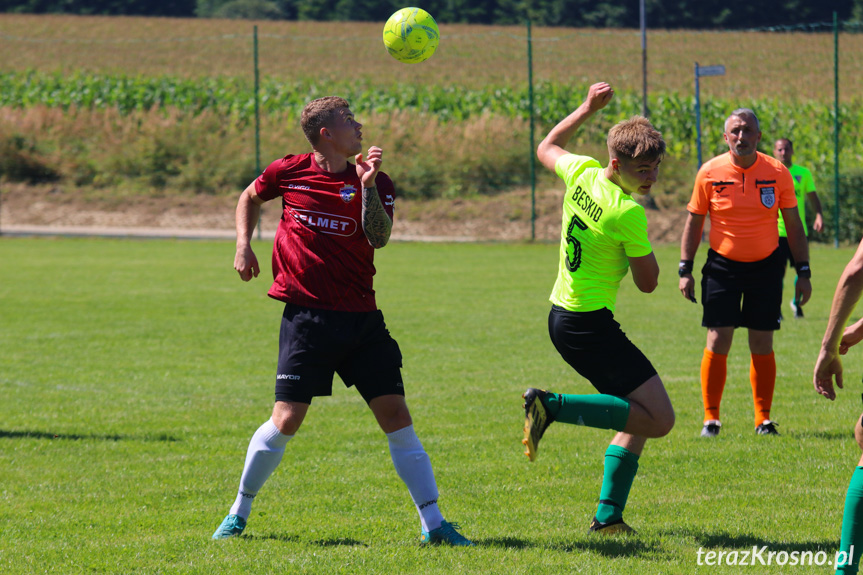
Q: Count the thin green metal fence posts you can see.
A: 3